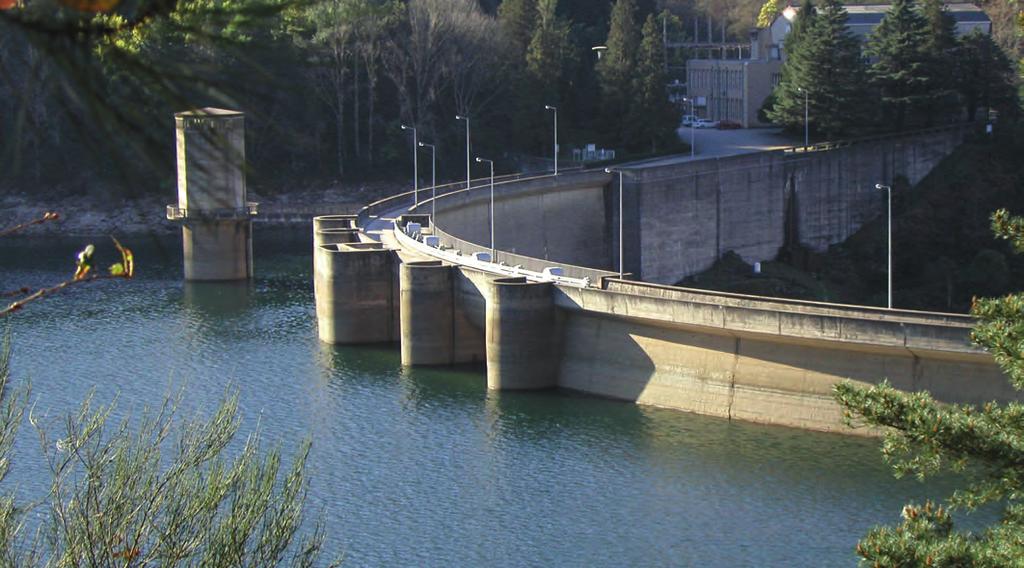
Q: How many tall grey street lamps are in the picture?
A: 9